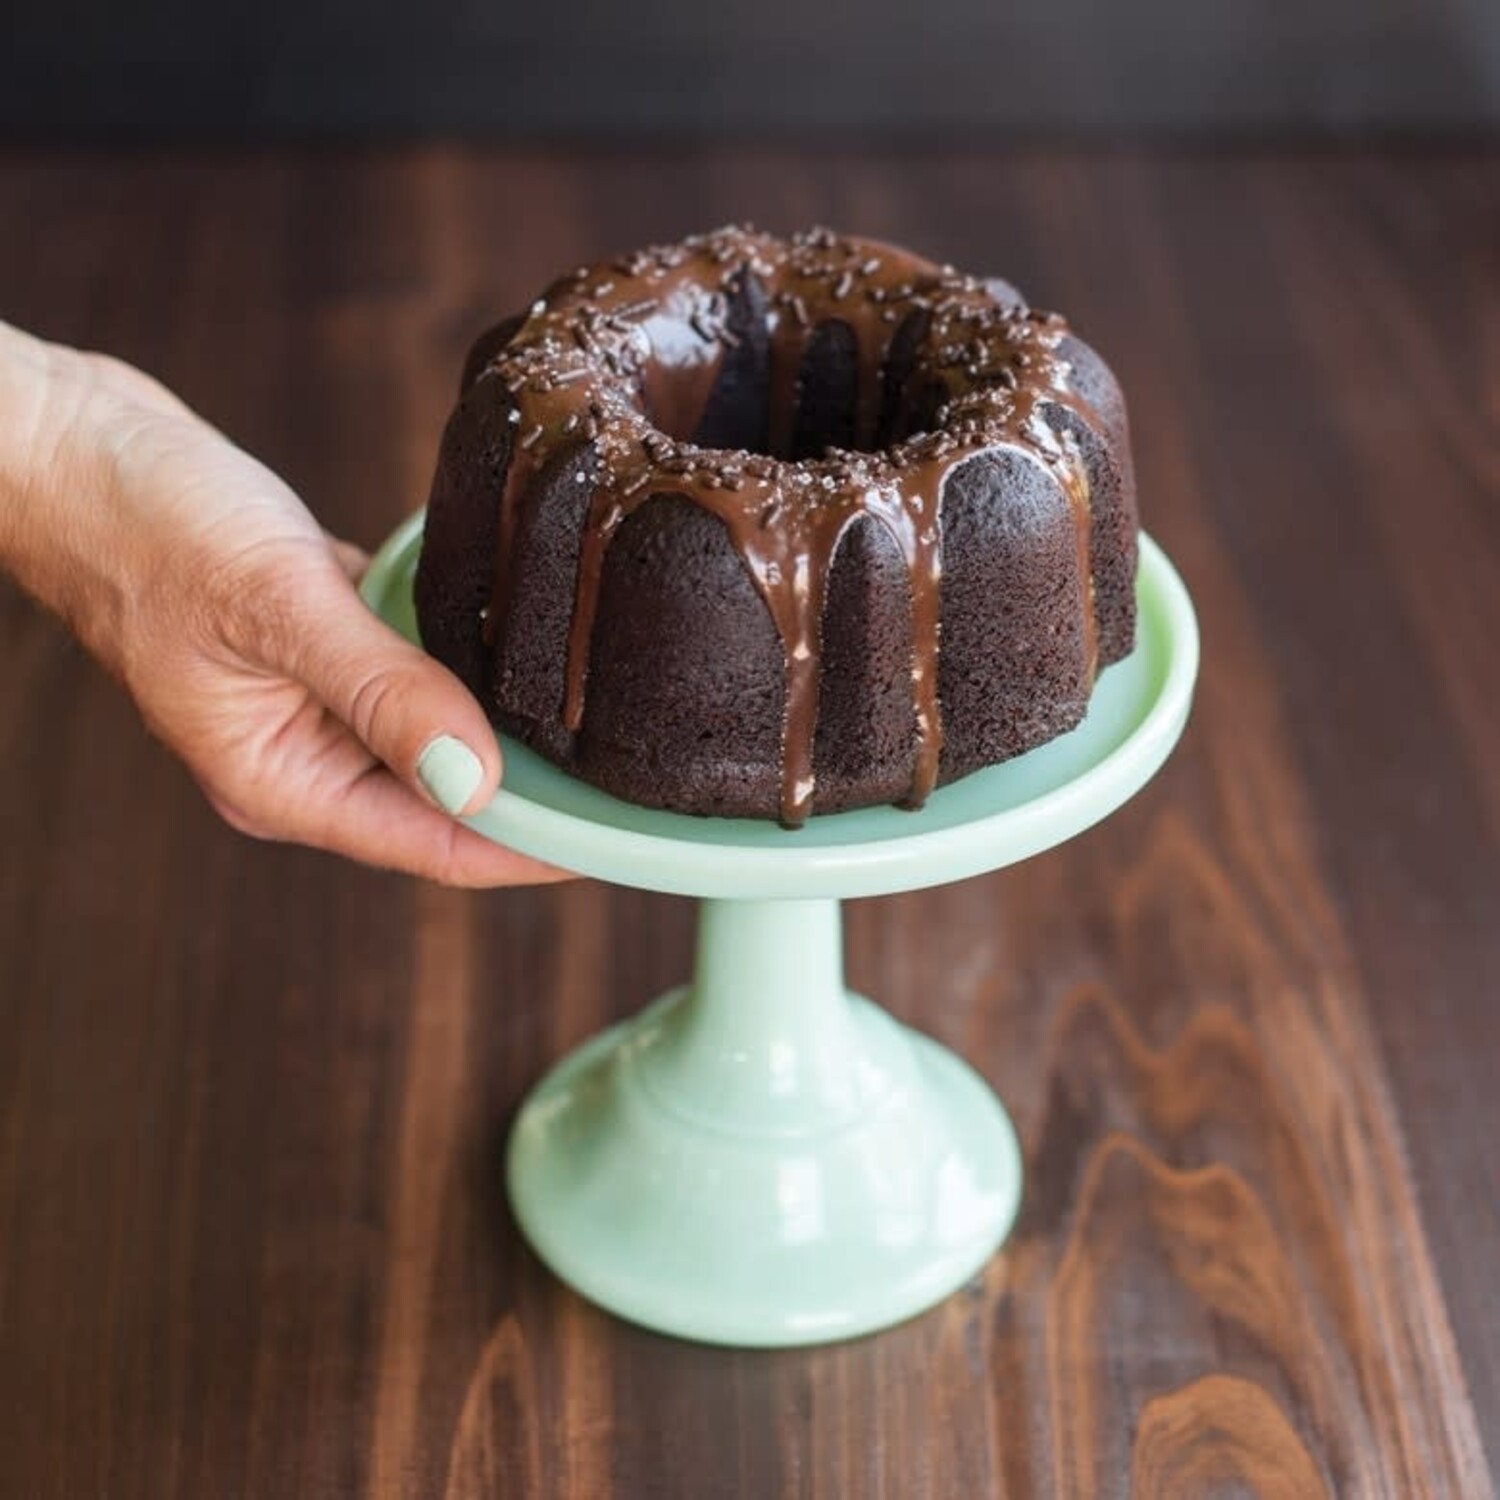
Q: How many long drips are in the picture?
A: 5